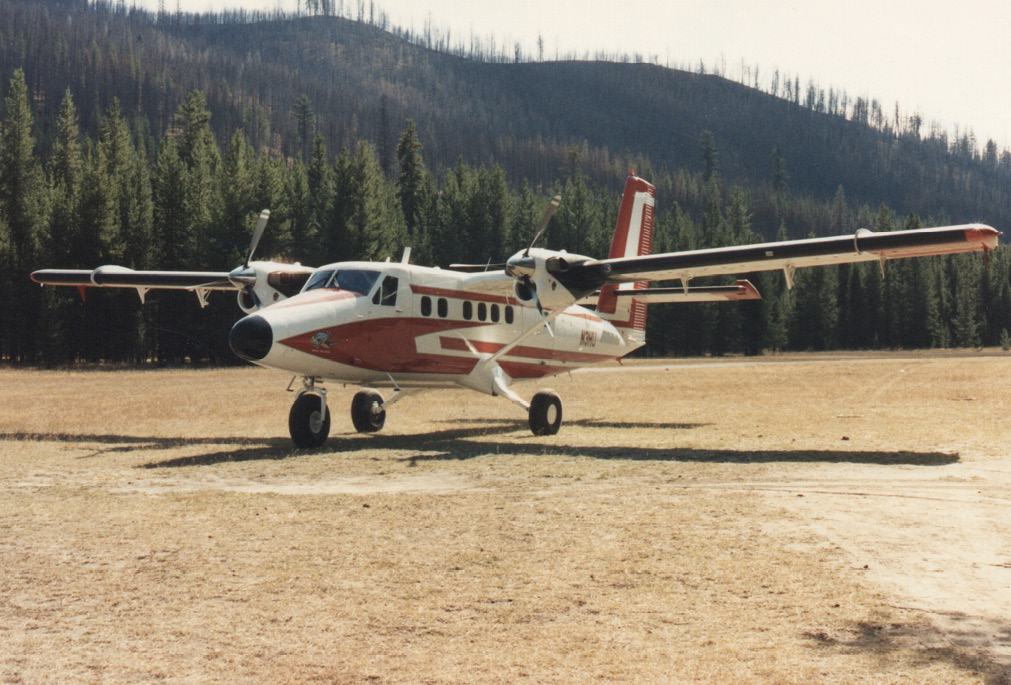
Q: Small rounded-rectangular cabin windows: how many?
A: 6